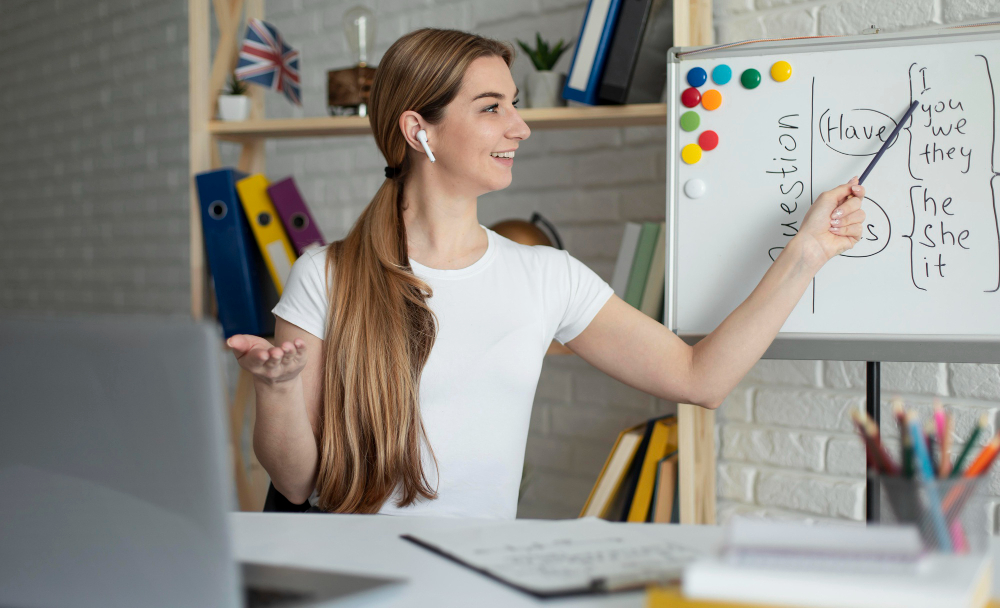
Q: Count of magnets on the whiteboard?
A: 10